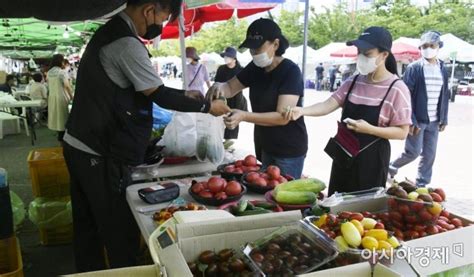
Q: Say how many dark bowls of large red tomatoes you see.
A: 3